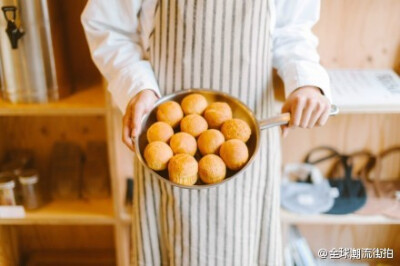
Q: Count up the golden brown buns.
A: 12